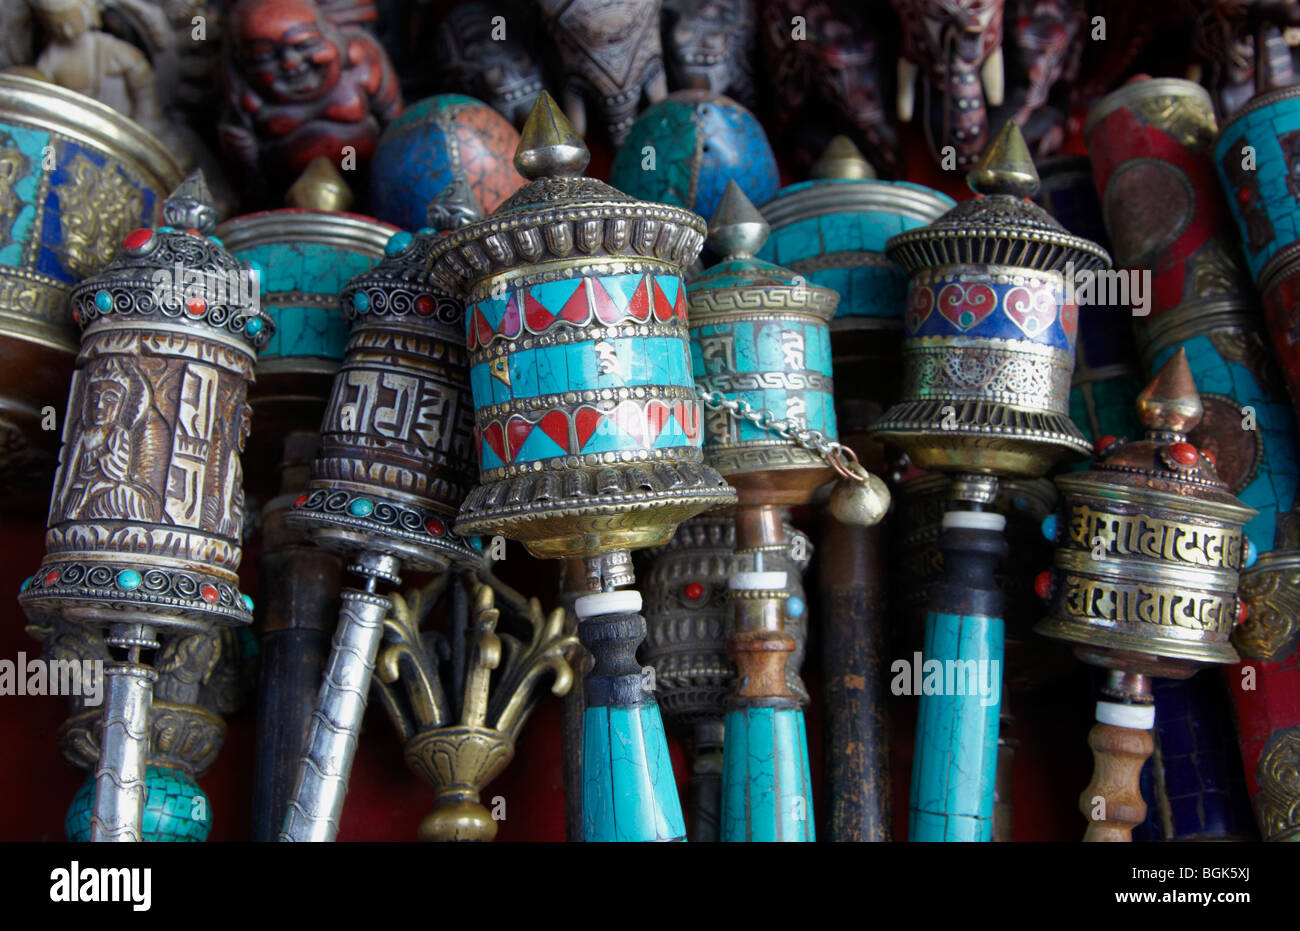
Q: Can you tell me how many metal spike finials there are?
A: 8